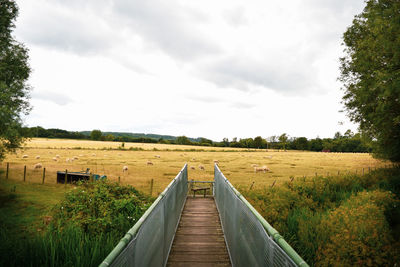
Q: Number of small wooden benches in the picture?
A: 1